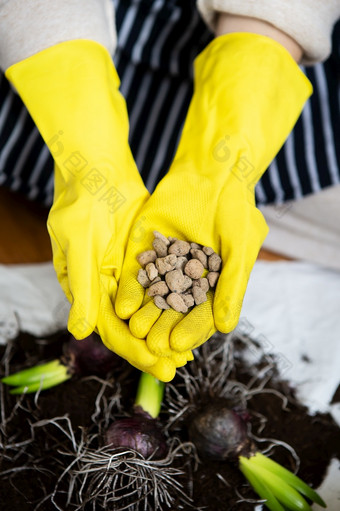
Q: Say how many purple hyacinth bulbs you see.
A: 3